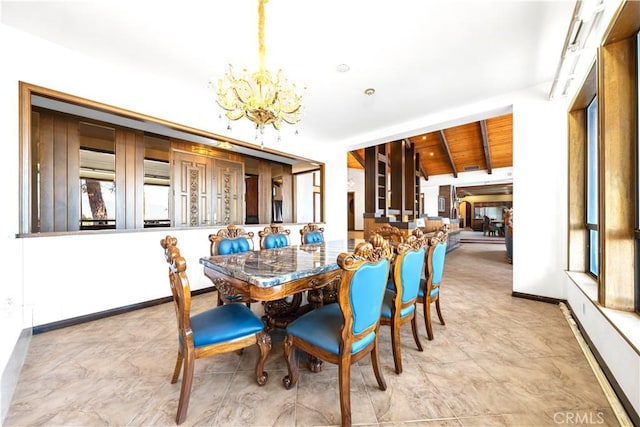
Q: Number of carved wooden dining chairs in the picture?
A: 8